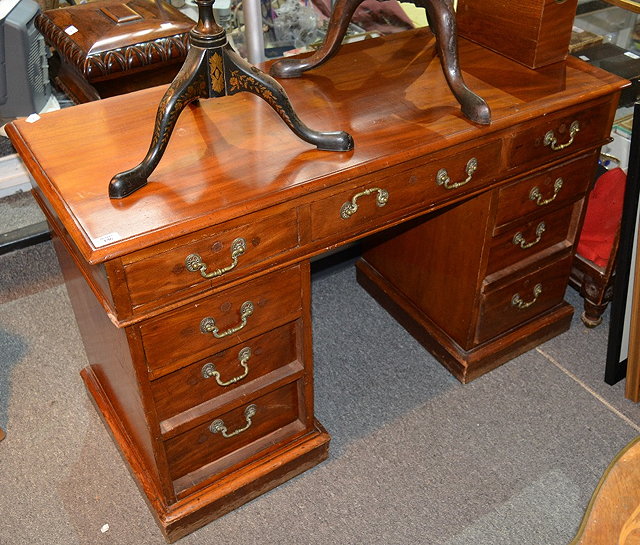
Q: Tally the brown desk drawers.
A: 9